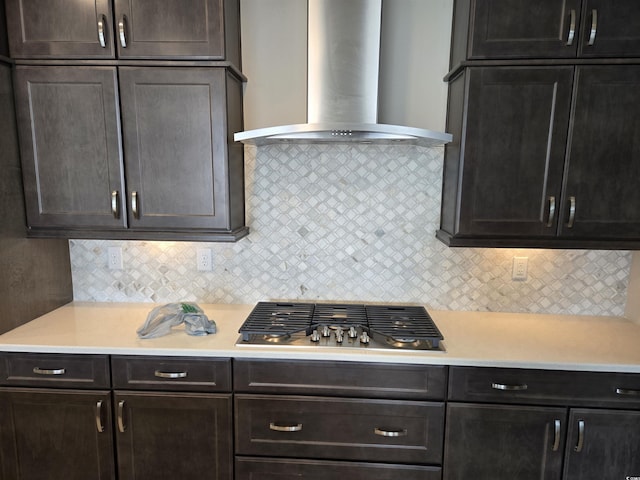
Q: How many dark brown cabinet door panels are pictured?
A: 12